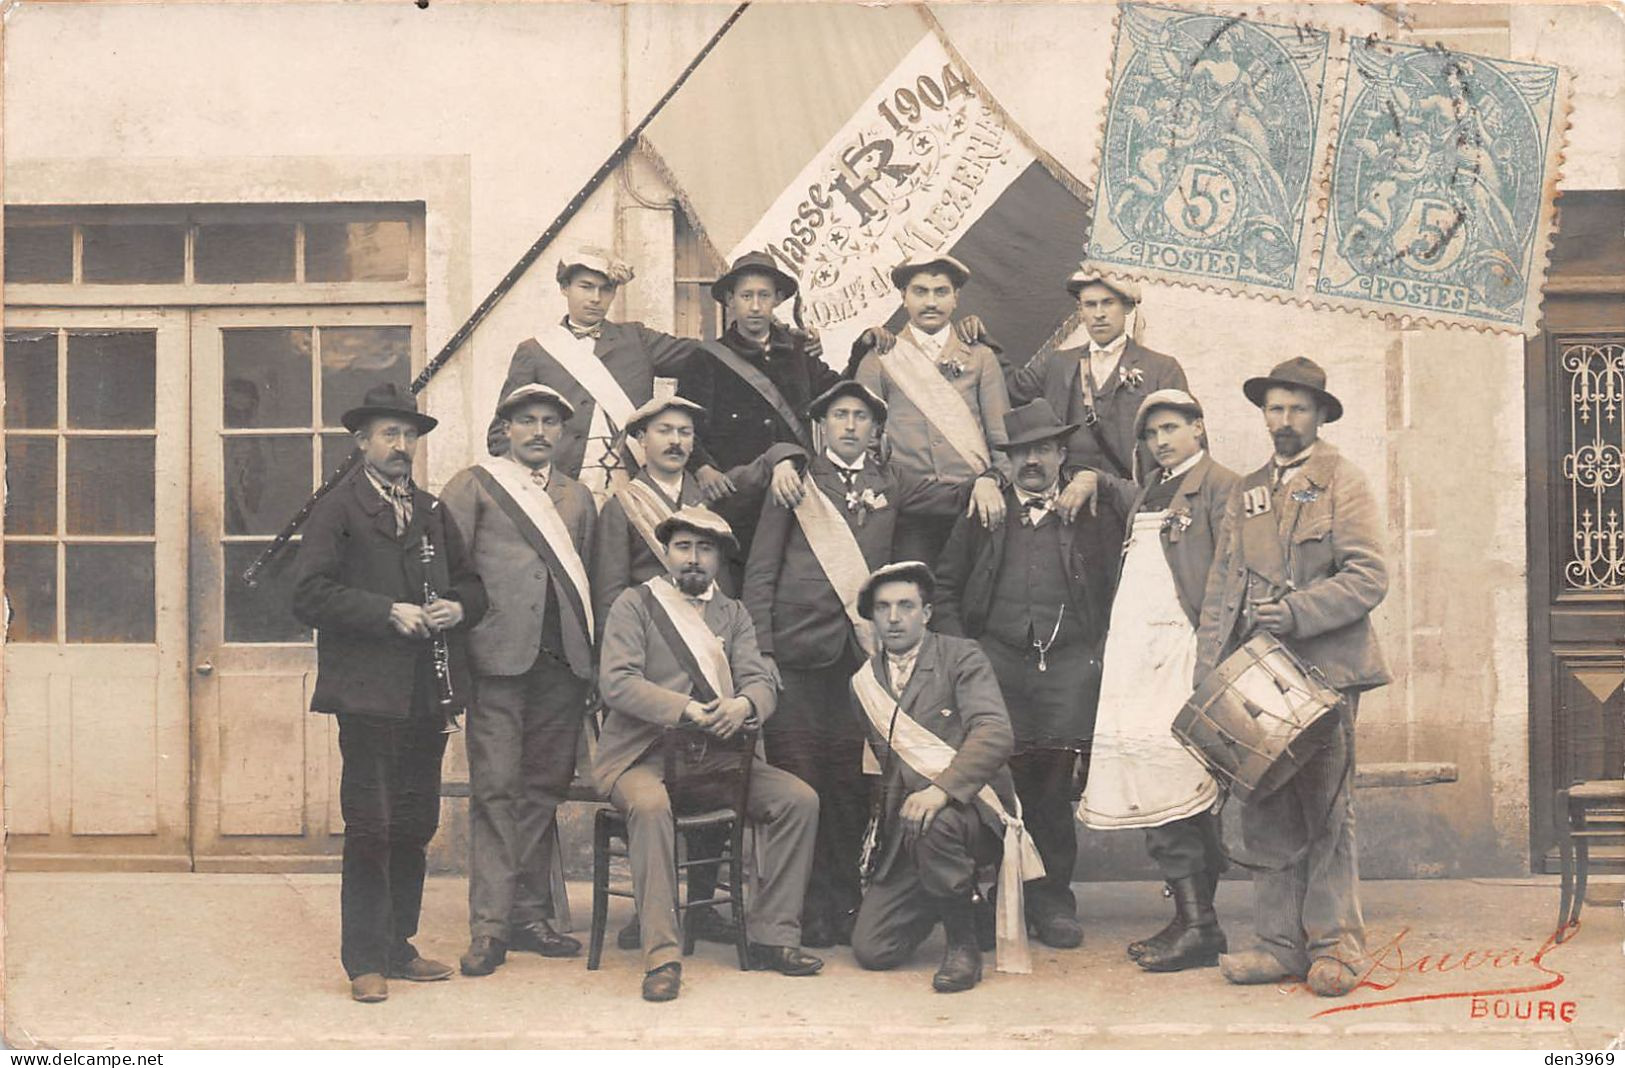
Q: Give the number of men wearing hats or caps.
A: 13